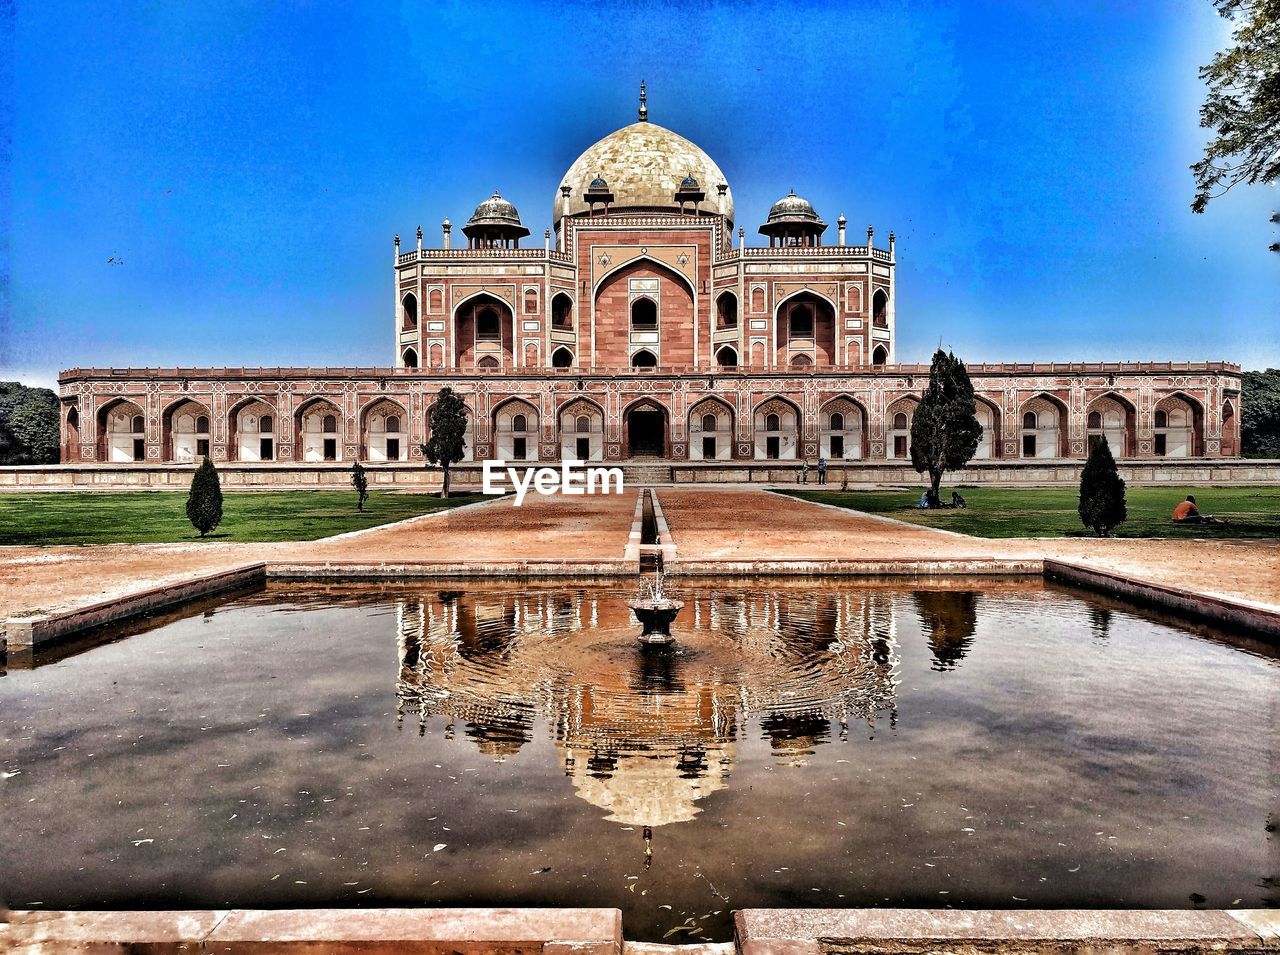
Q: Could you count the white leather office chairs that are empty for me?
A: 0